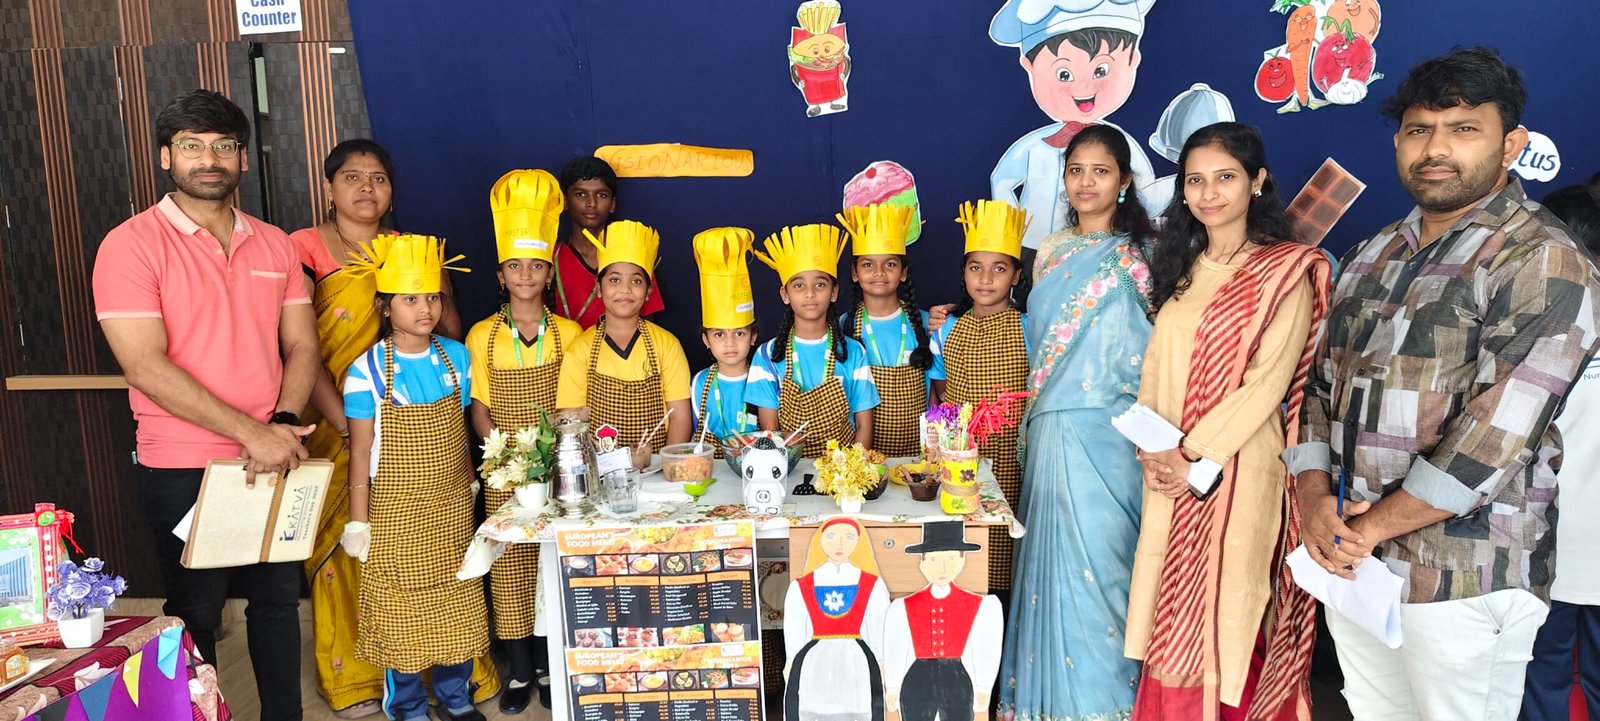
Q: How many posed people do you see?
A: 13